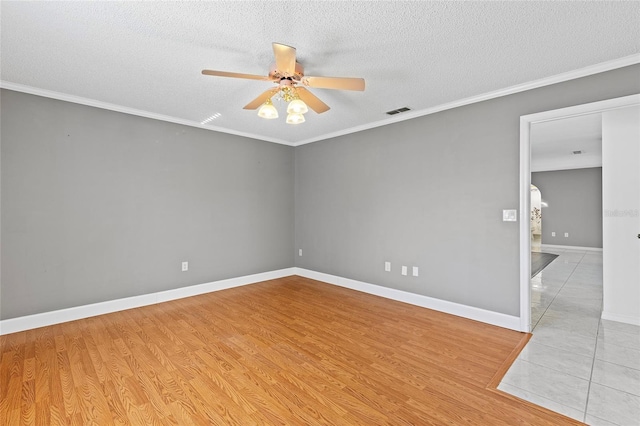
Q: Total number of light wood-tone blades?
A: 5